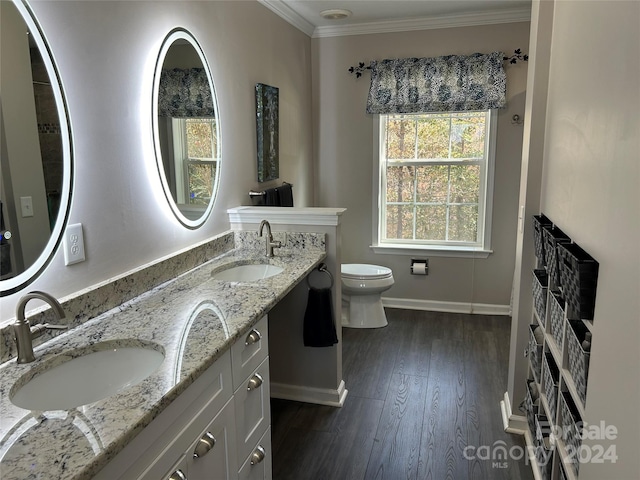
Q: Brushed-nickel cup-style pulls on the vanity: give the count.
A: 5